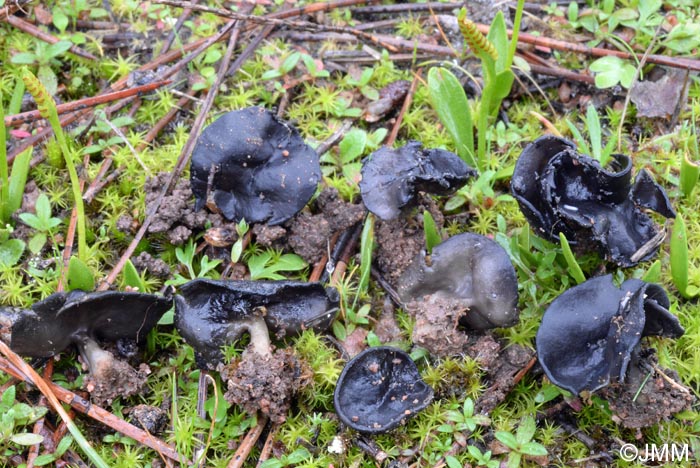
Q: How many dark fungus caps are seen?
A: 8